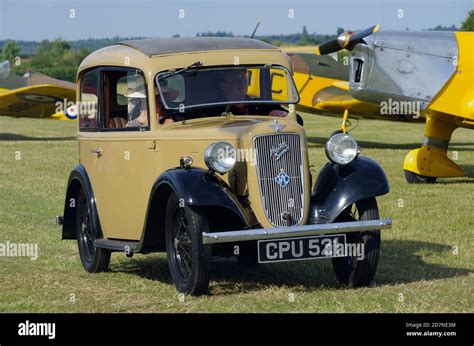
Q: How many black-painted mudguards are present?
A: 3